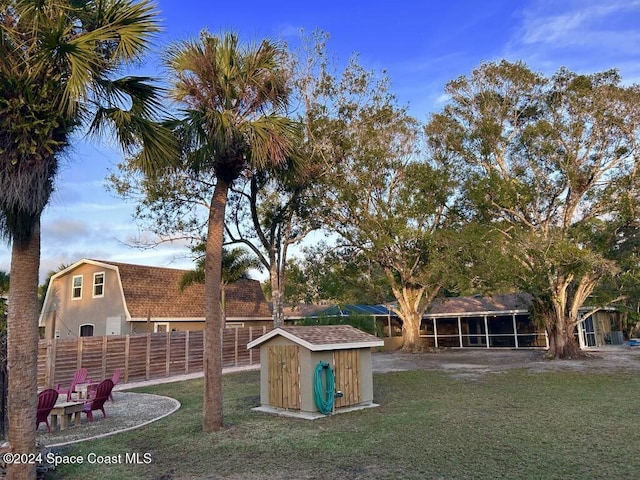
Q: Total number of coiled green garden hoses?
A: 1